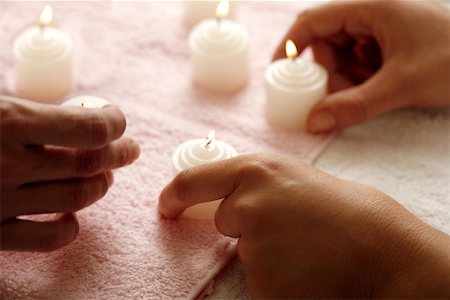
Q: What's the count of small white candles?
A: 6